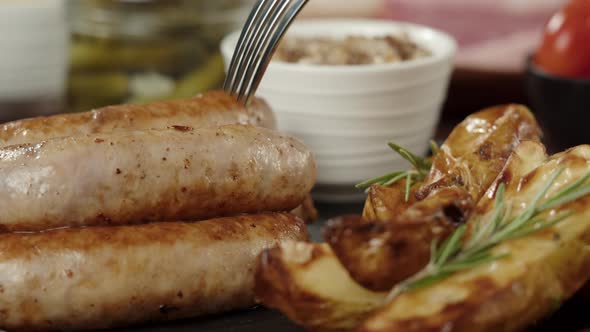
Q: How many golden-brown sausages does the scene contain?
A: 3